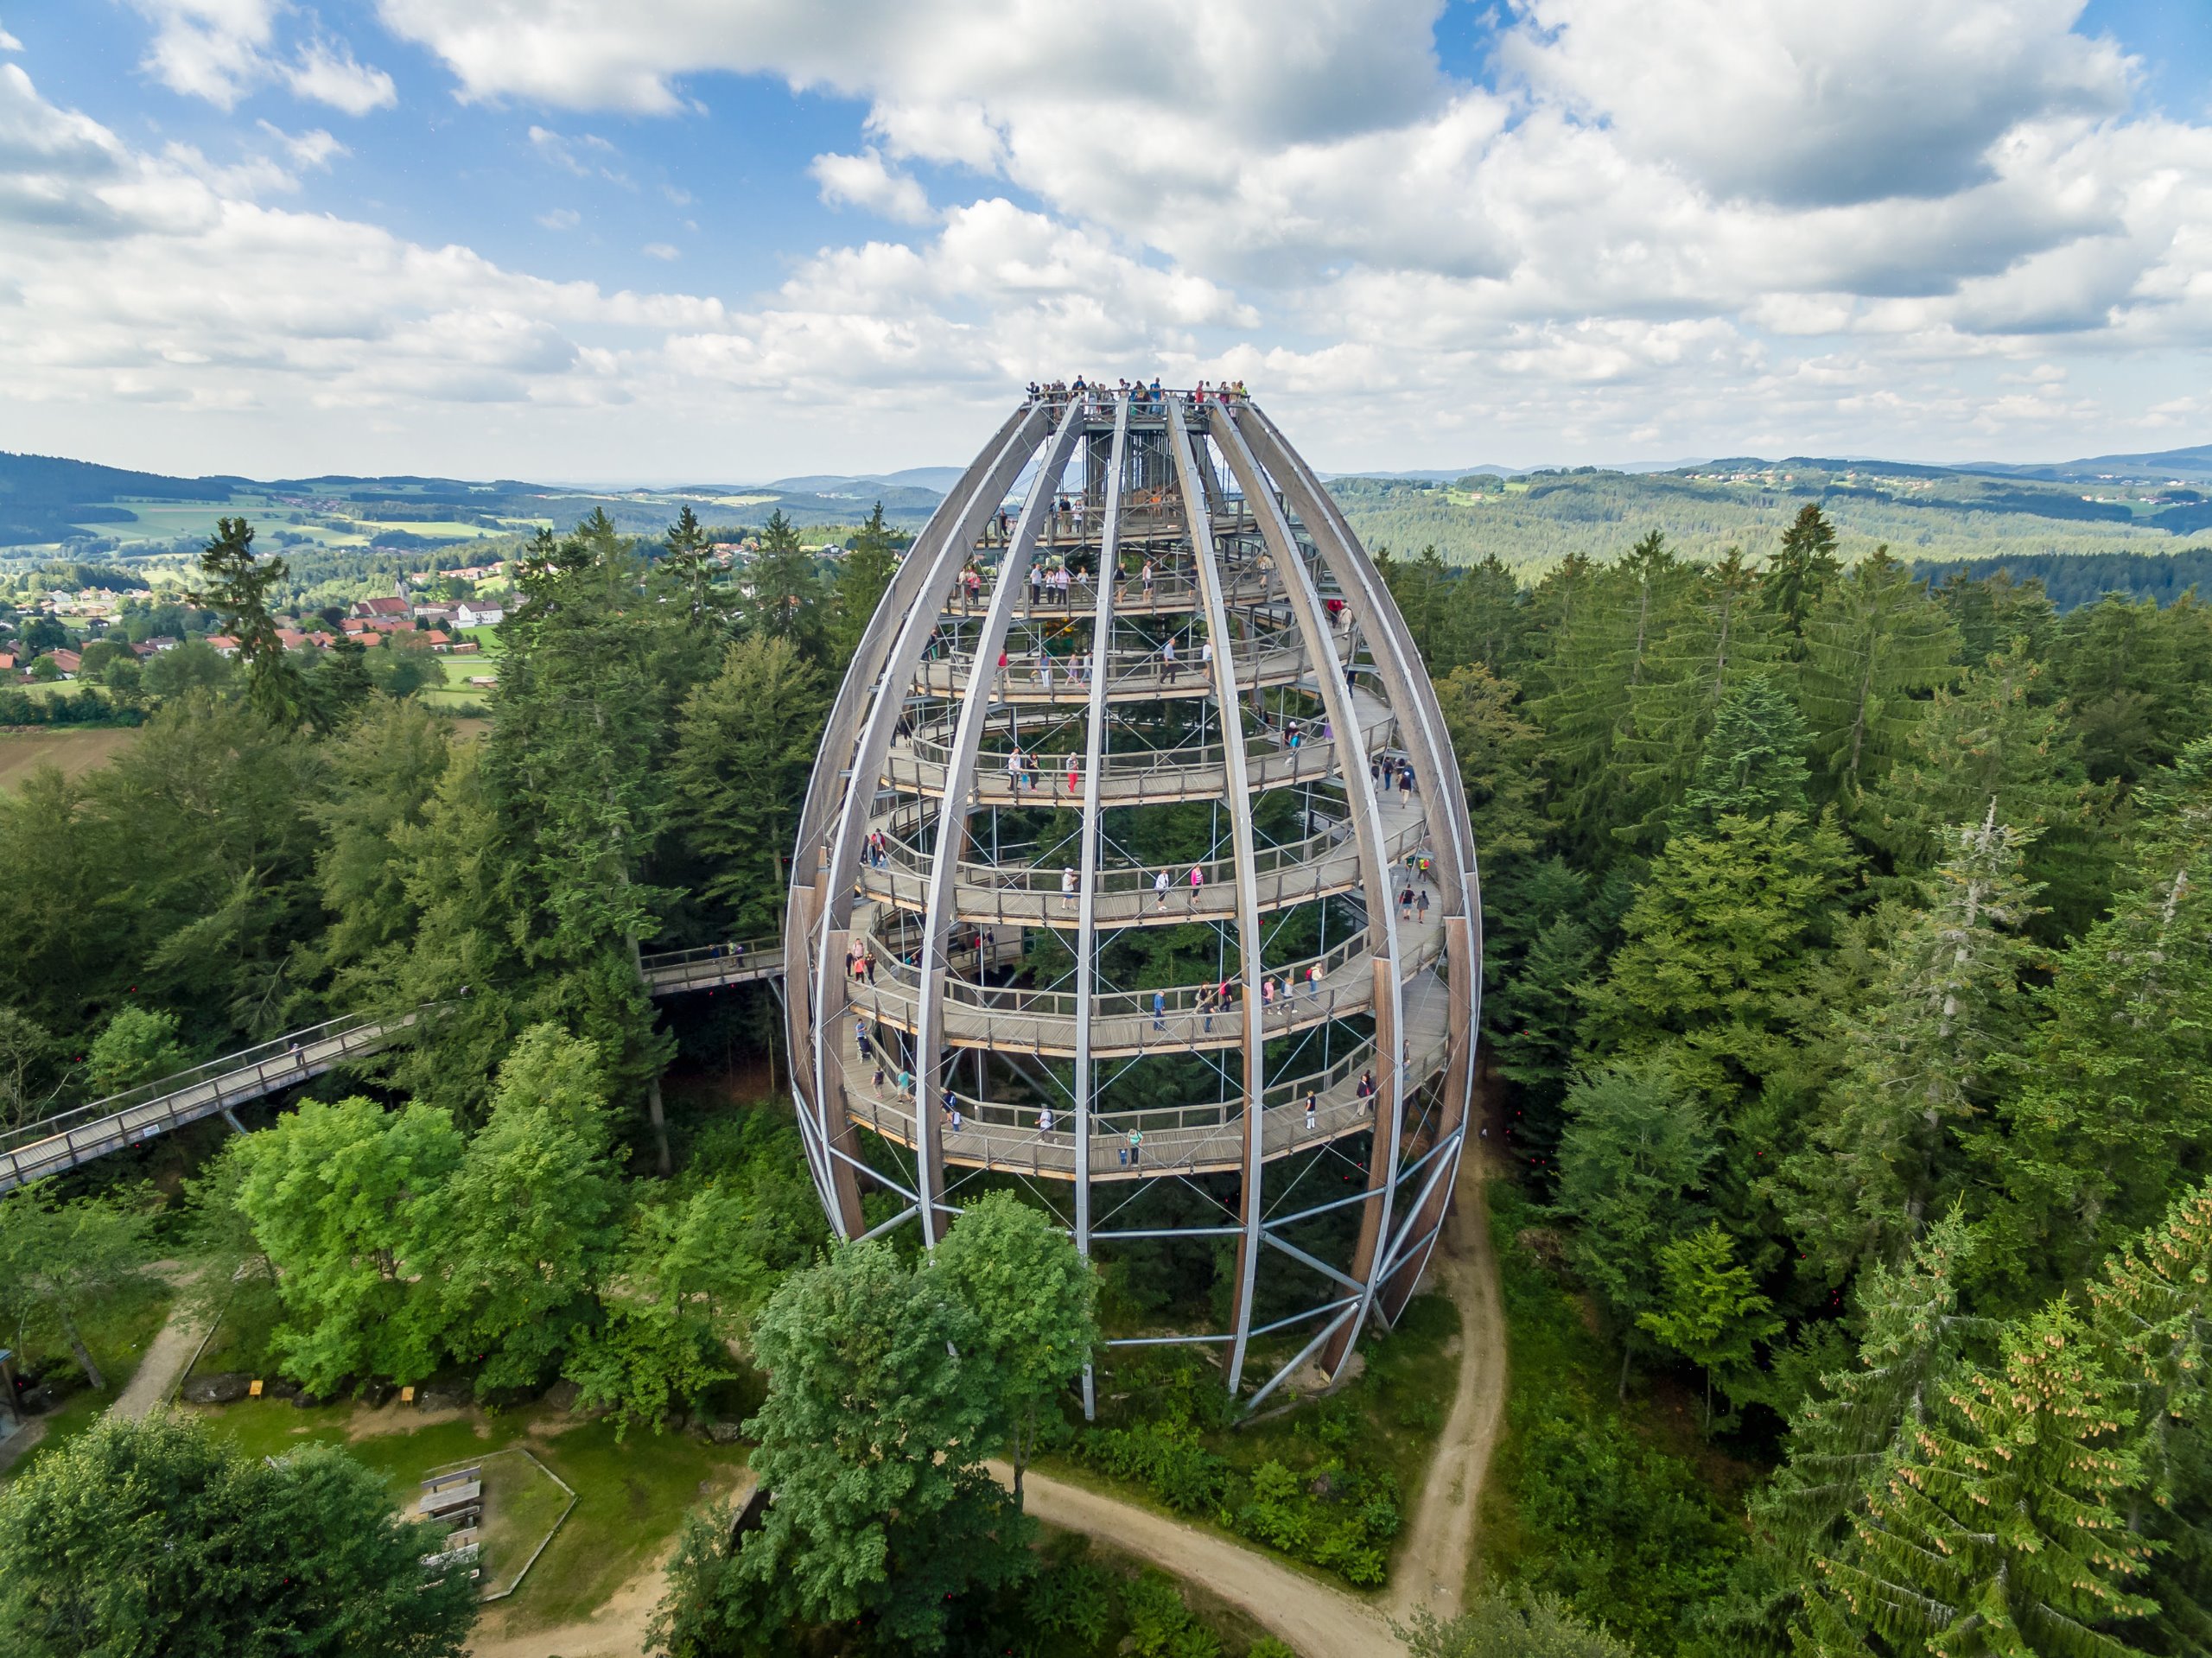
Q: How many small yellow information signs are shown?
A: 2